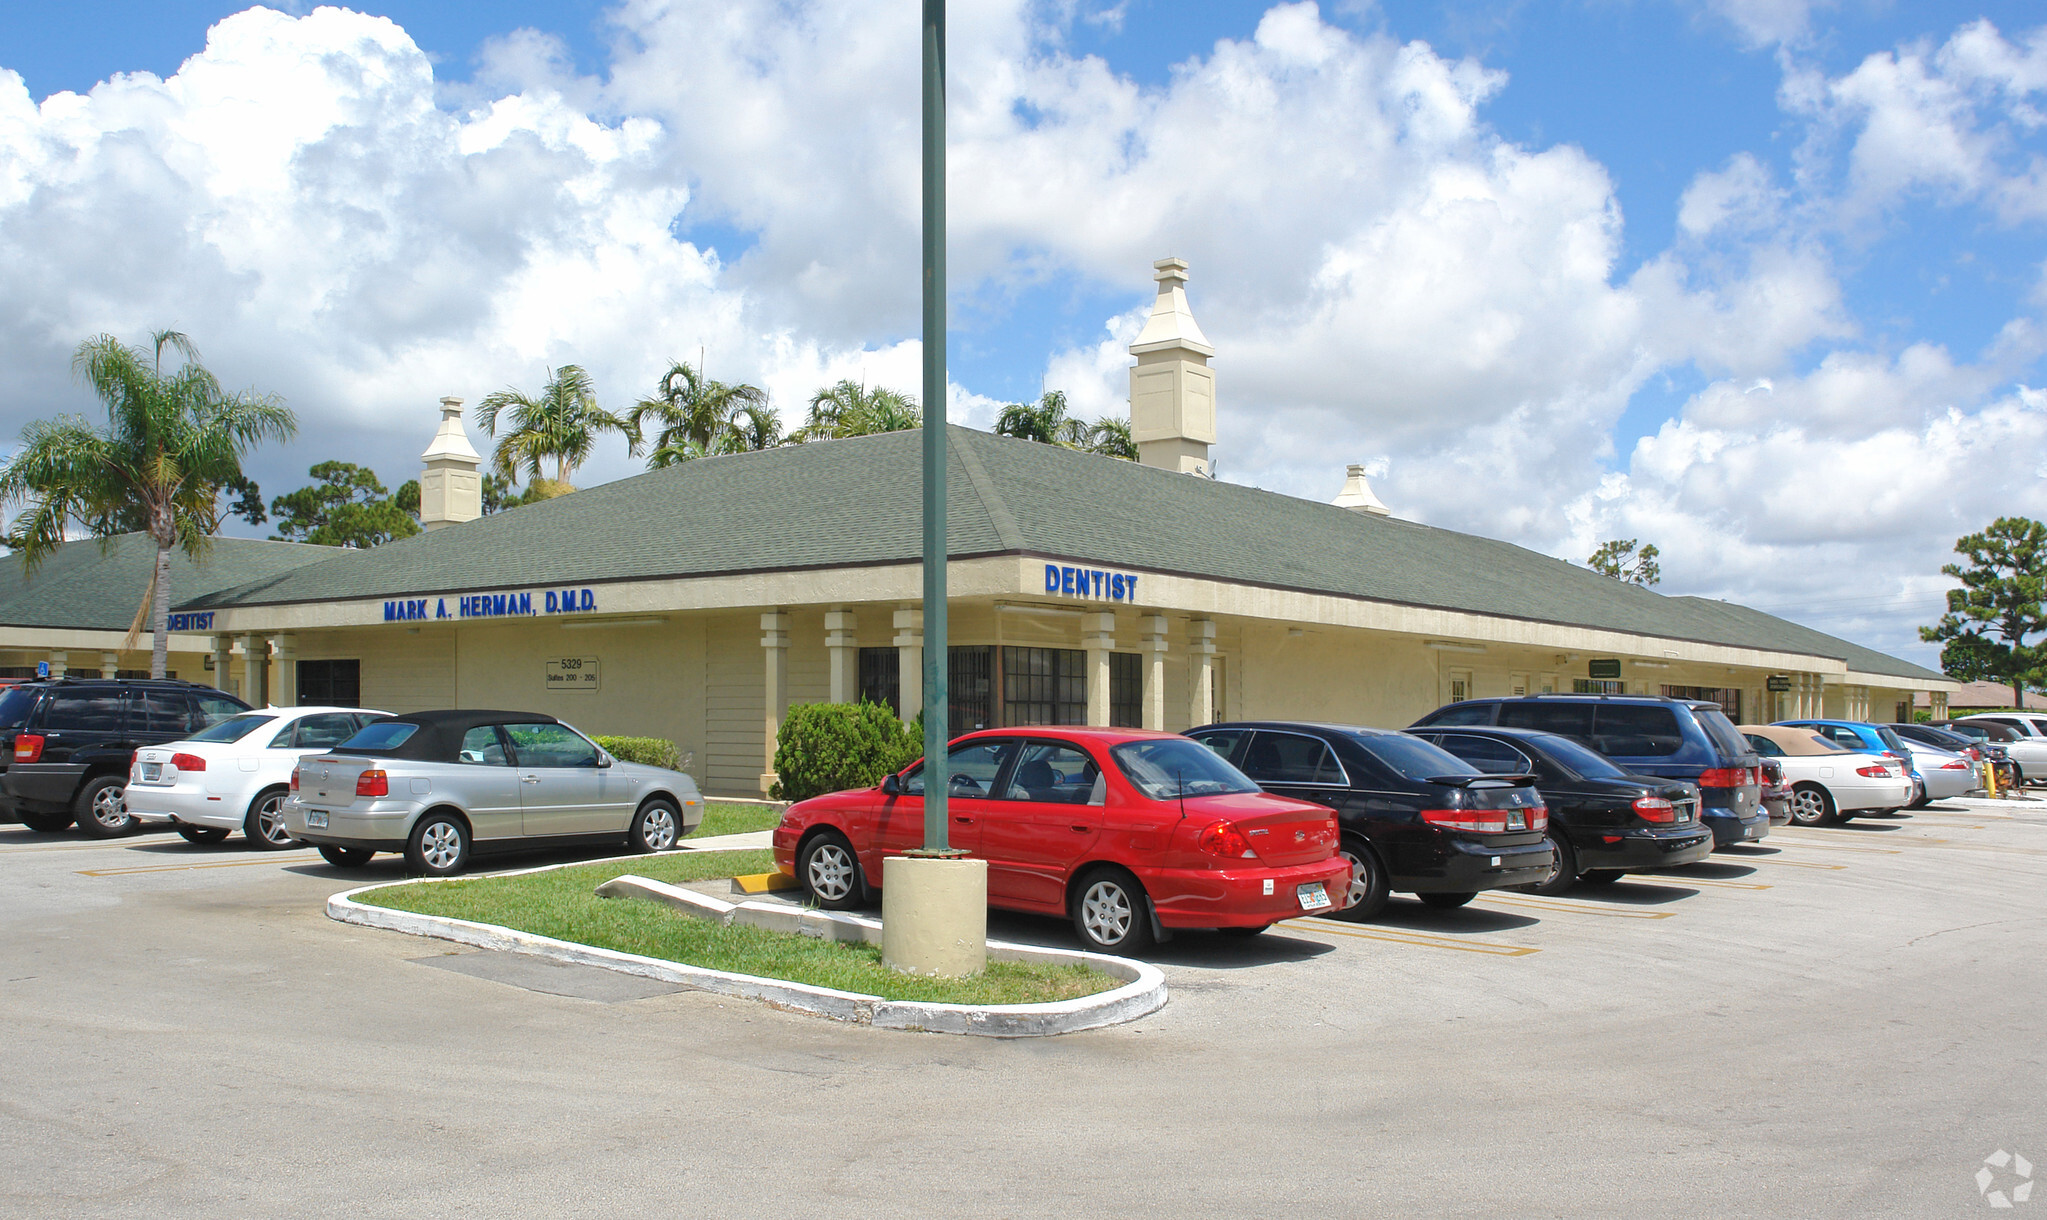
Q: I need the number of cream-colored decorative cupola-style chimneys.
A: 3